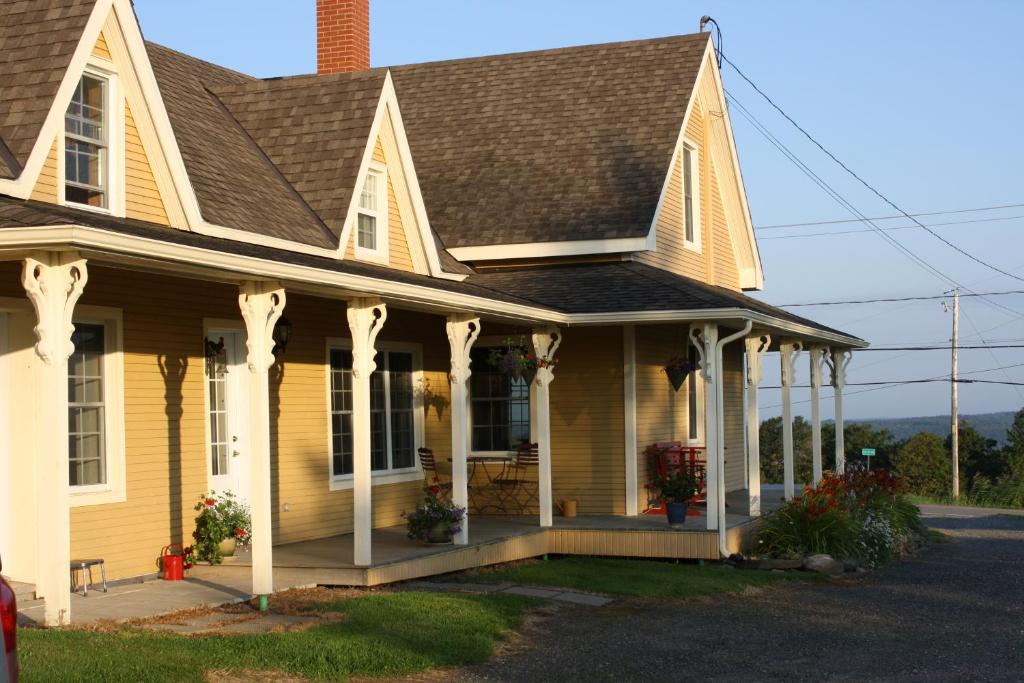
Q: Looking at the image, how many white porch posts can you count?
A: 10